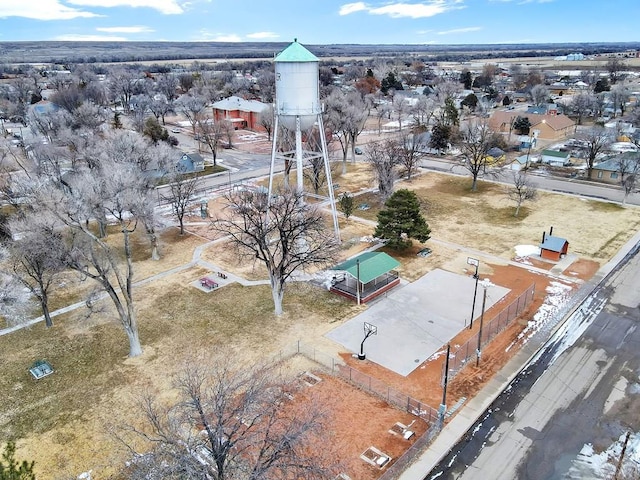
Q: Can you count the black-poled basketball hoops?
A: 2